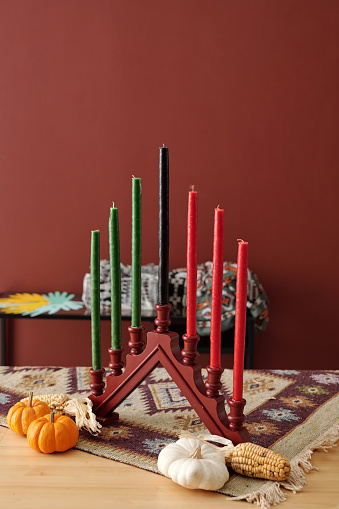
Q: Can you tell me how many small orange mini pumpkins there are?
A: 2